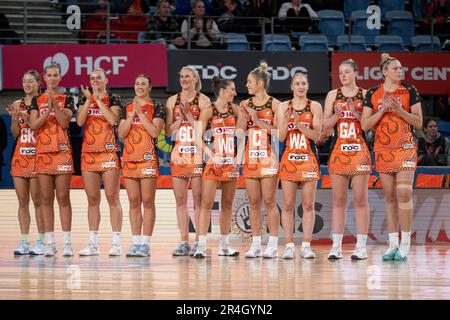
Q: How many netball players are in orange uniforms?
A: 10